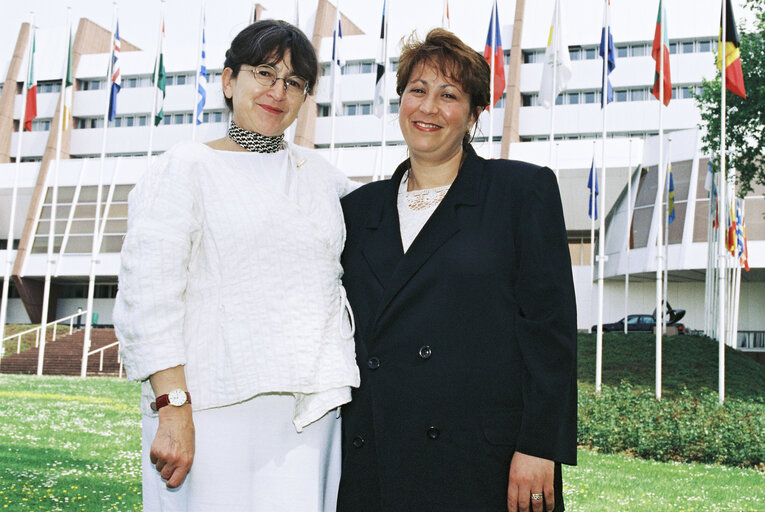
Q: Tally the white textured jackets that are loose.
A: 1